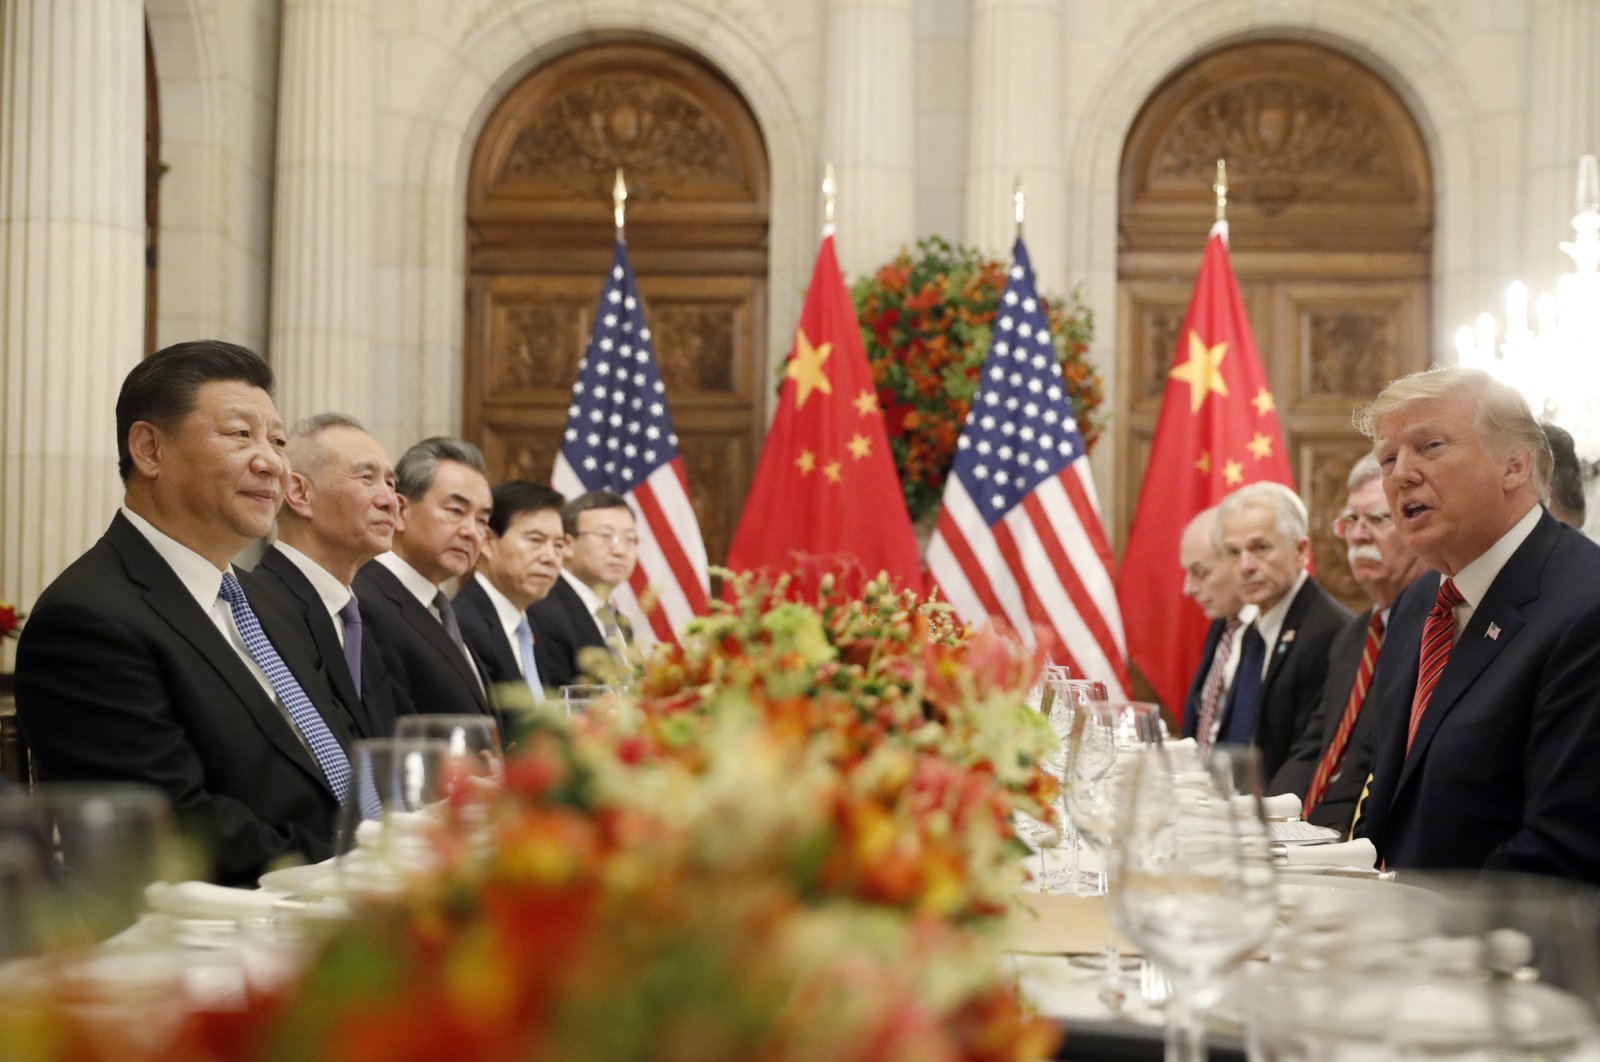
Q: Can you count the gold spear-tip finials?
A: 4